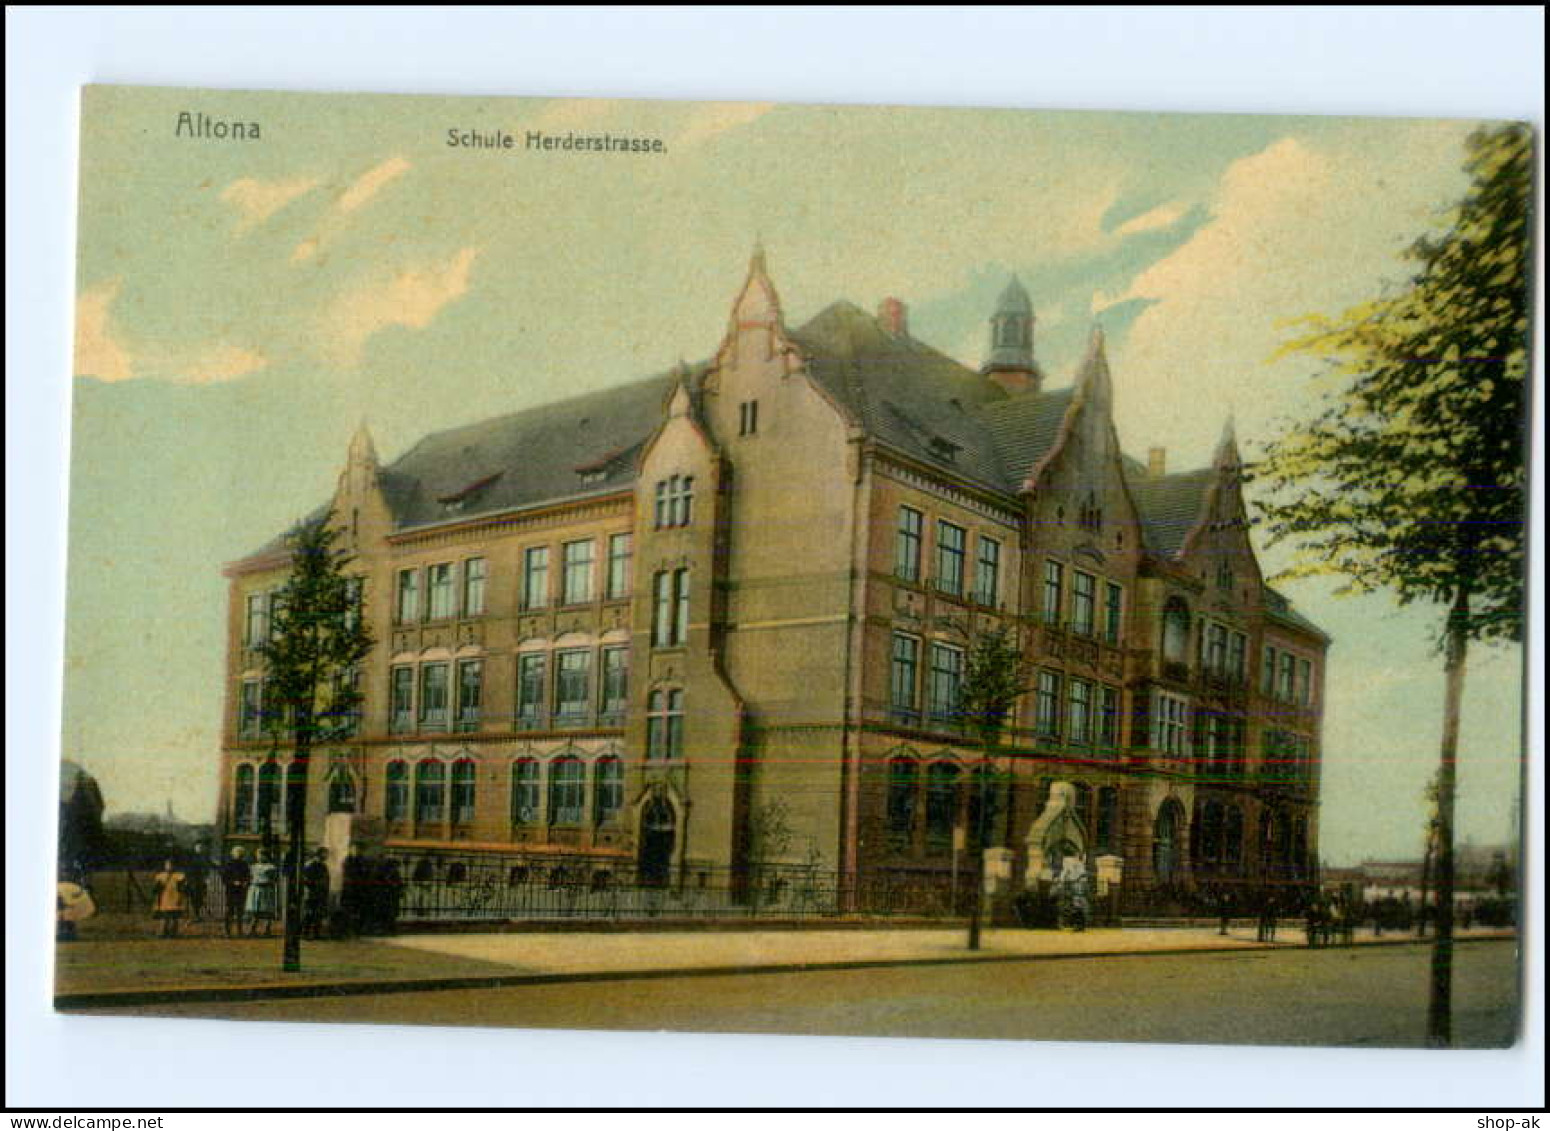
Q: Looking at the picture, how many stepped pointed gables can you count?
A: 5